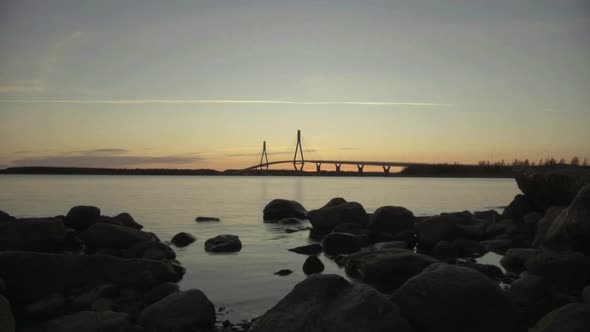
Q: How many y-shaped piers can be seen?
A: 4